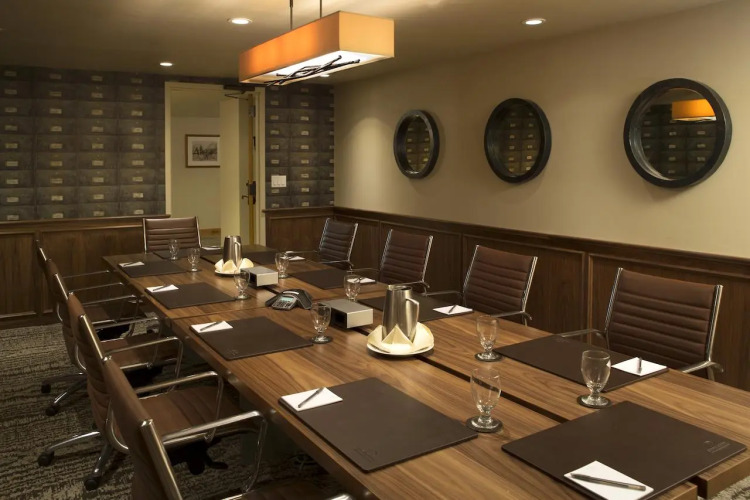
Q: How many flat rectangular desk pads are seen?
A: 10